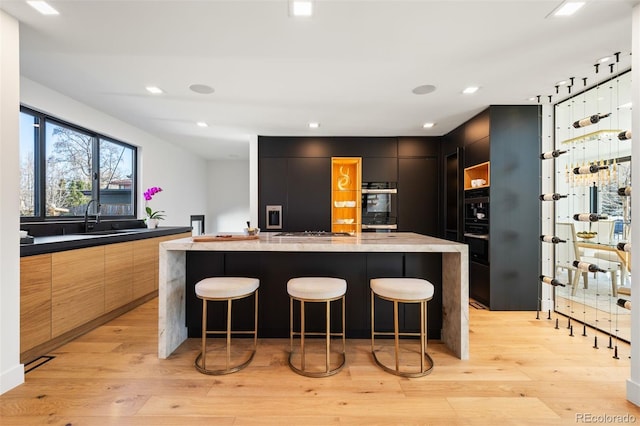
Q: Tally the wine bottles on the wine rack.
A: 12